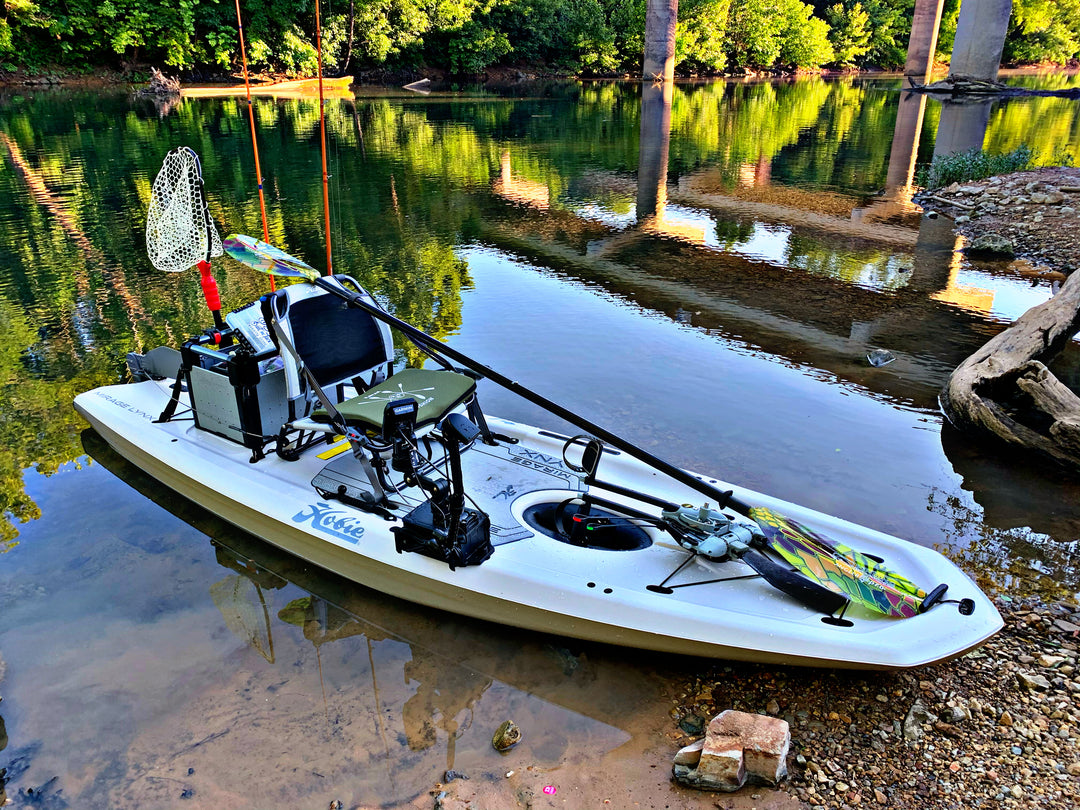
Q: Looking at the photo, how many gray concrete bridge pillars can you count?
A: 3